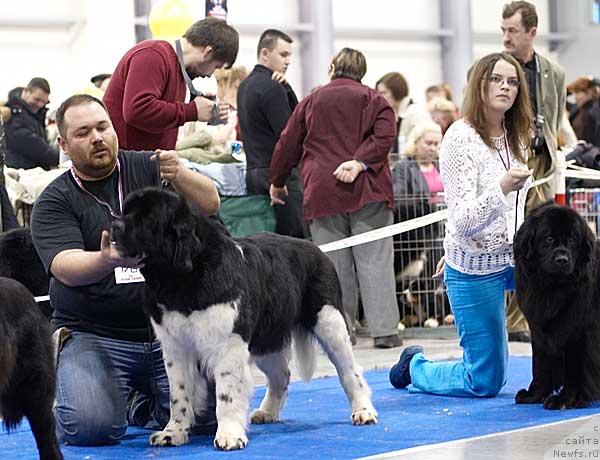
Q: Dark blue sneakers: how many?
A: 1